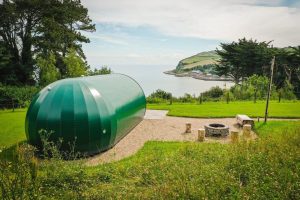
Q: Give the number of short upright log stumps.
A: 4